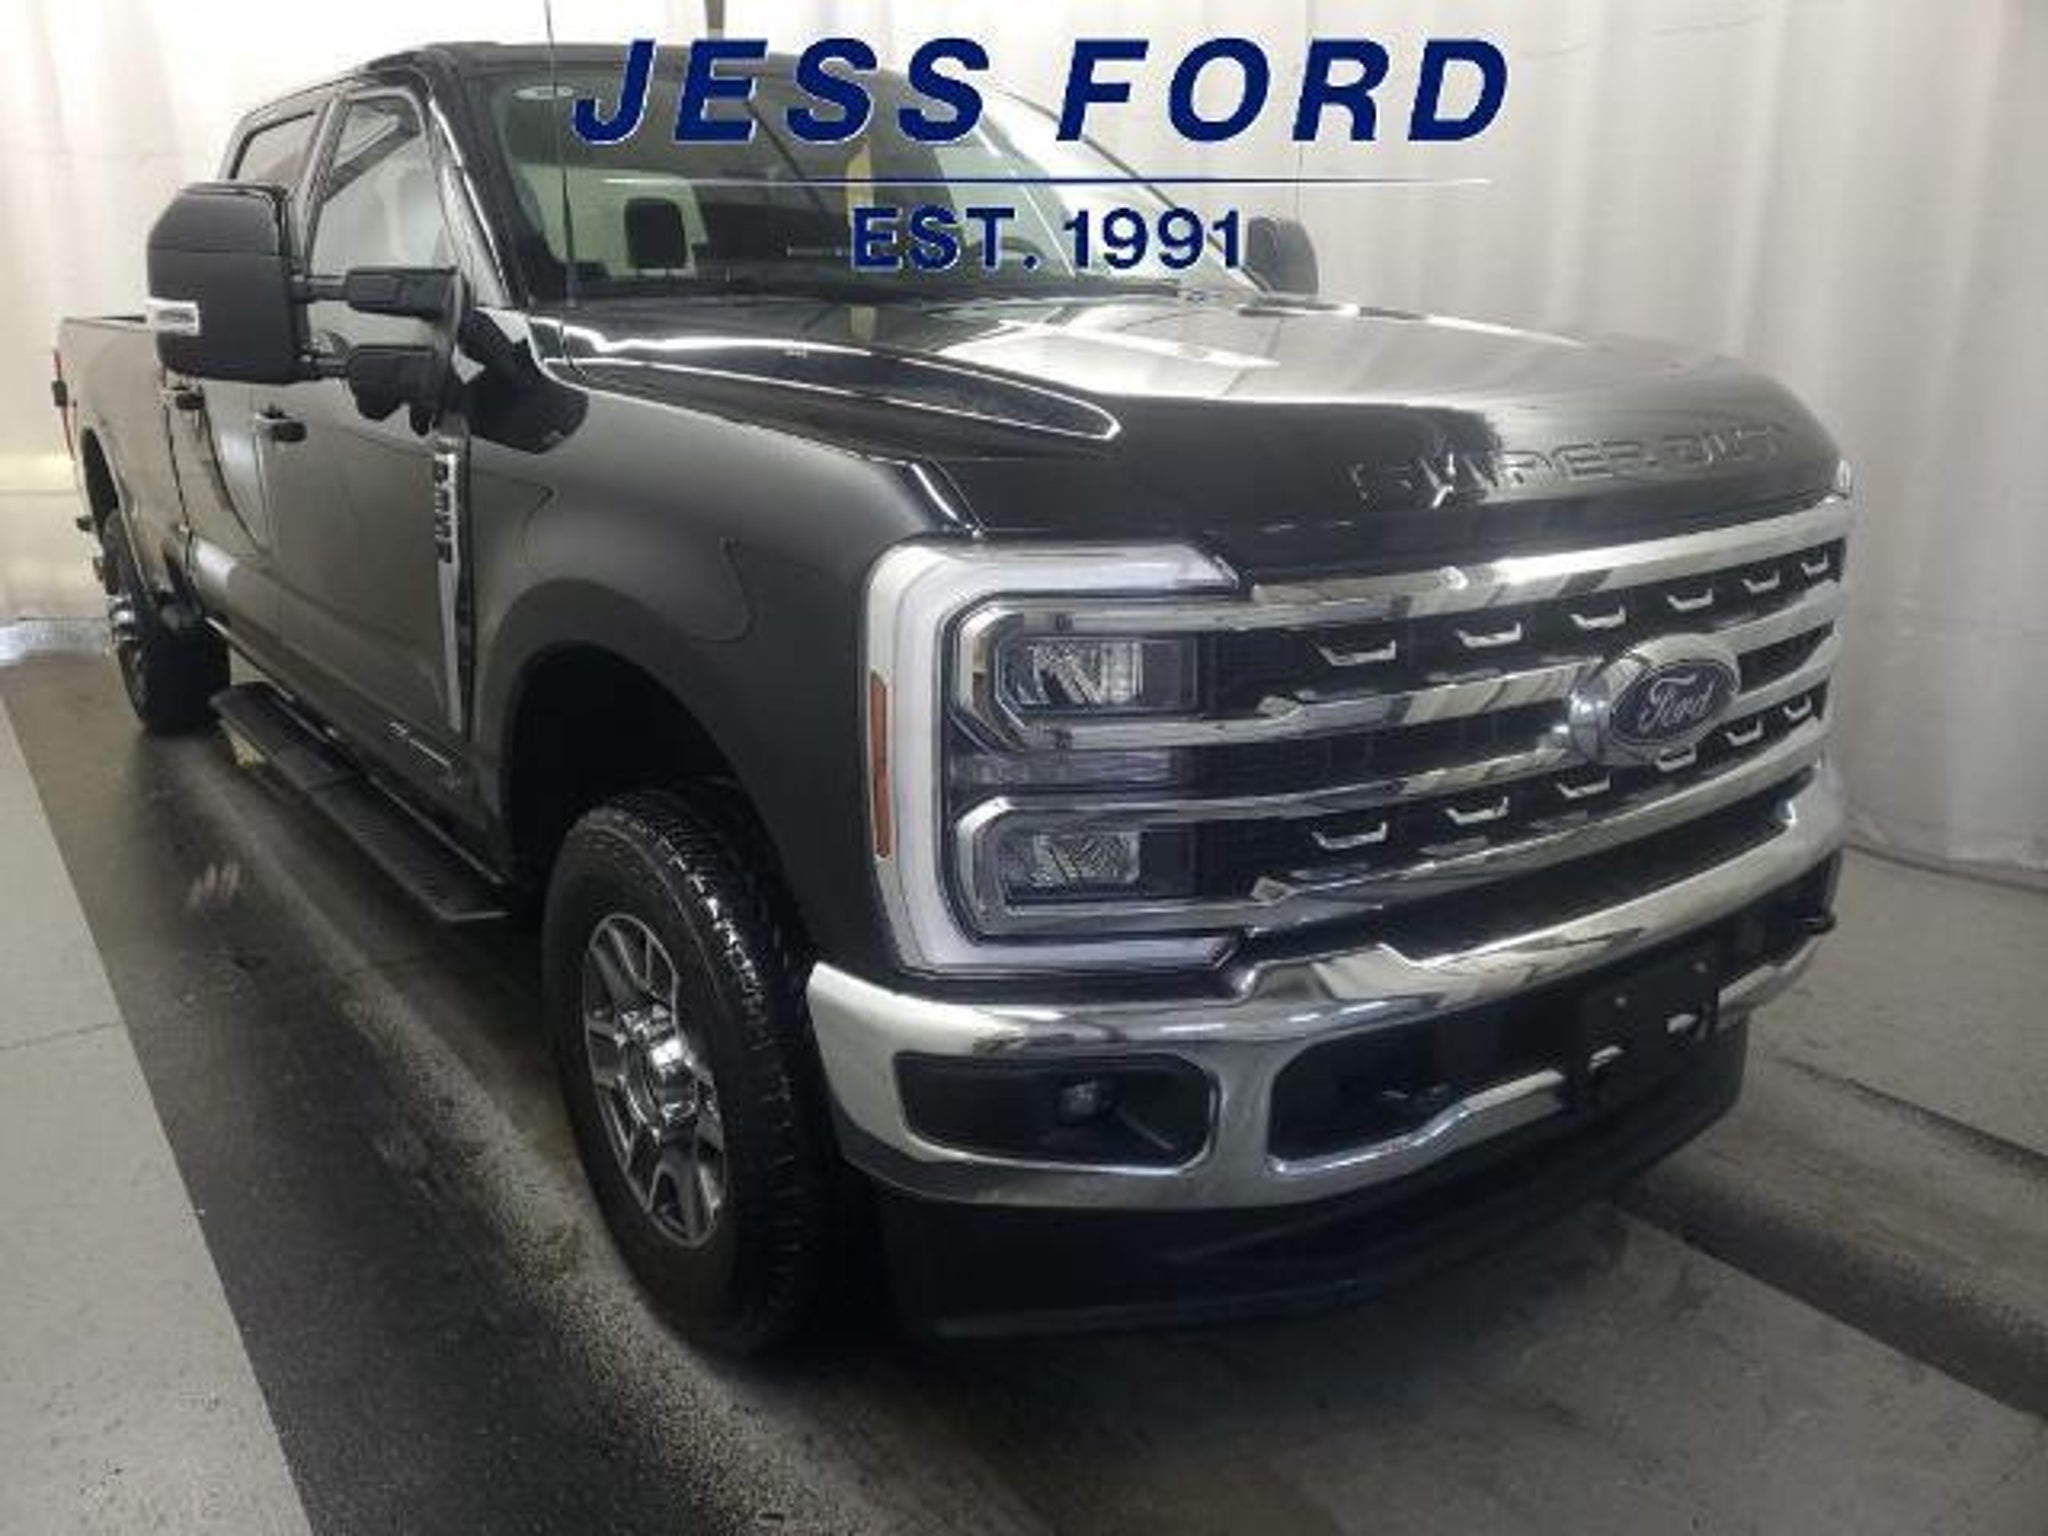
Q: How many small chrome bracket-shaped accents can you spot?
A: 12